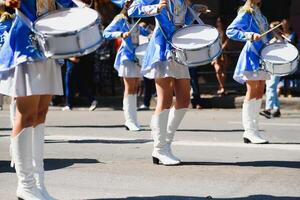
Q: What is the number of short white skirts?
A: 4